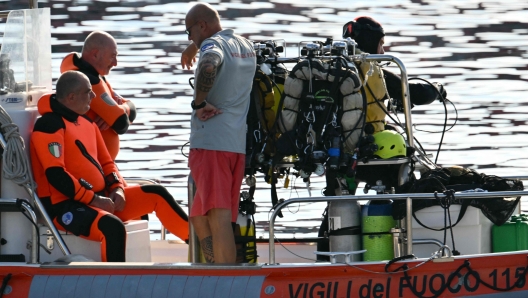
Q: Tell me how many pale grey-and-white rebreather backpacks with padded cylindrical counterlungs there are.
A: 1